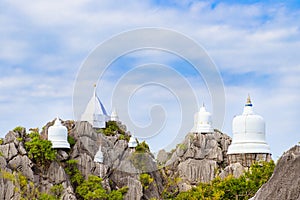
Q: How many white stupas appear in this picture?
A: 7